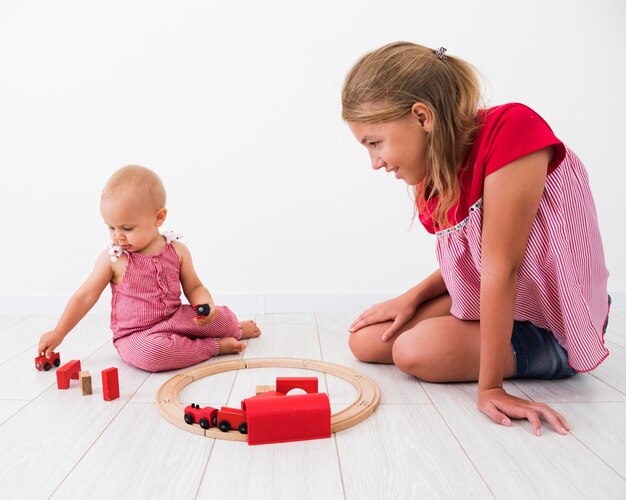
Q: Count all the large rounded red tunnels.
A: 1